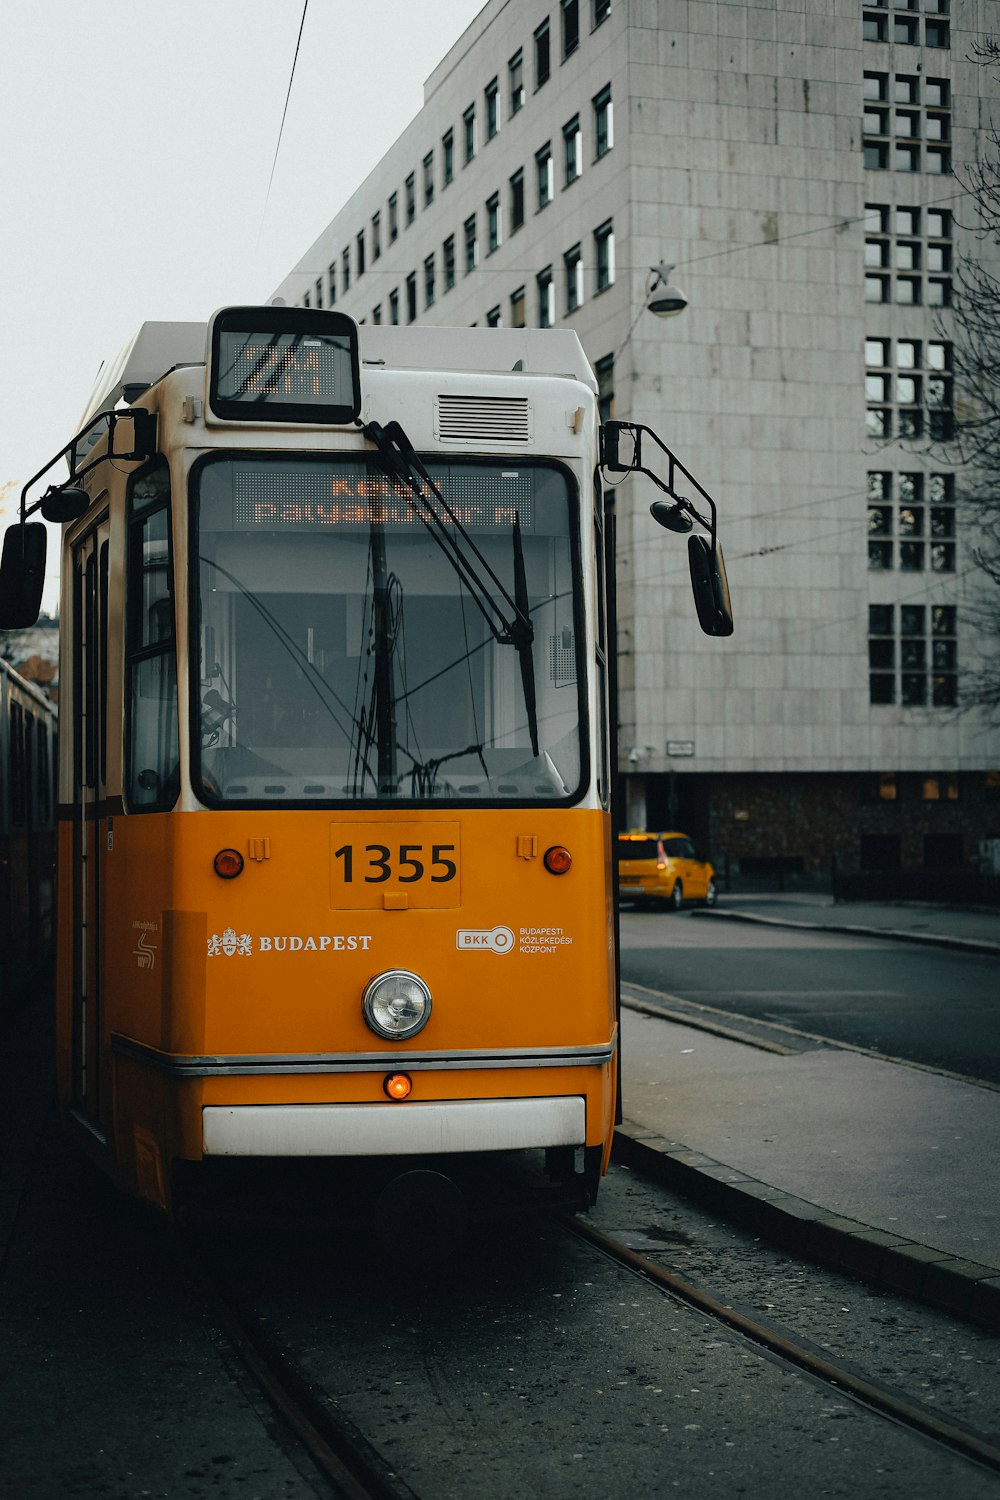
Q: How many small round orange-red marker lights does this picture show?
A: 3